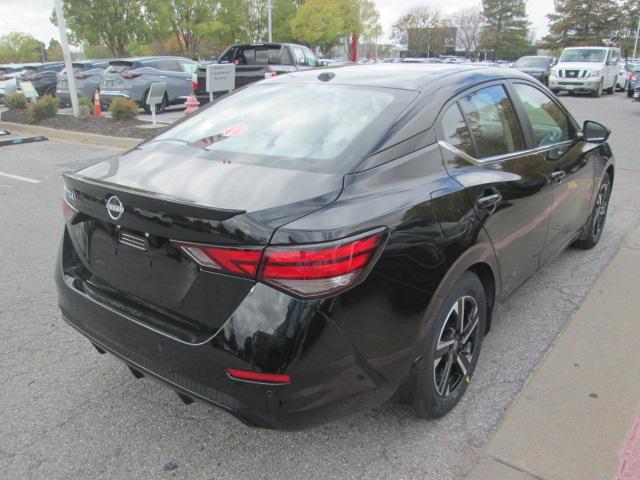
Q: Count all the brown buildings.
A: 1